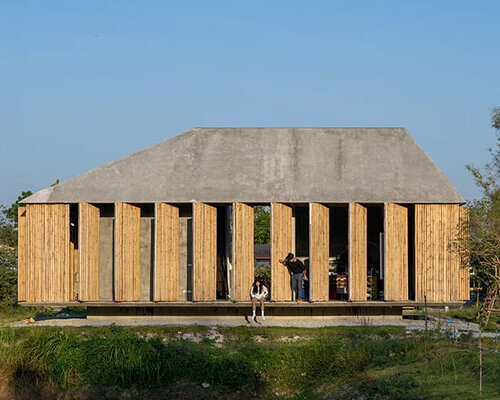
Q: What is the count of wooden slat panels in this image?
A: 11